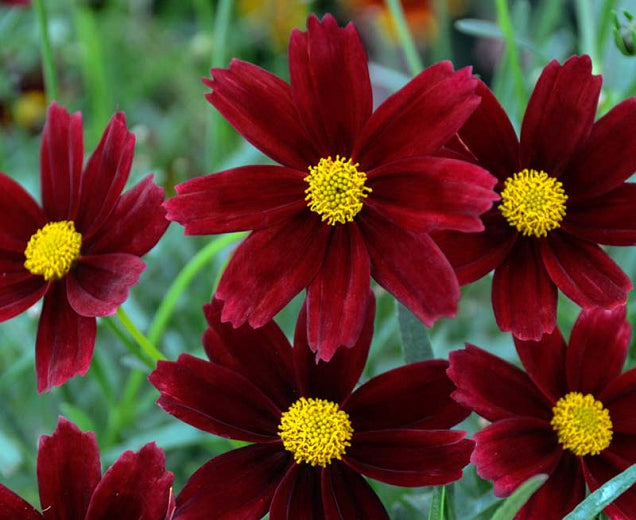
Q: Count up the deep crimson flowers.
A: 6